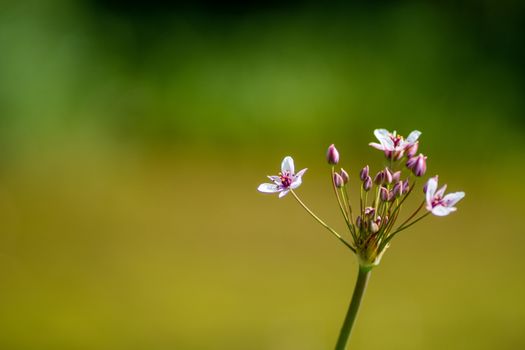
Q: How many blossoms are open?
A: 3